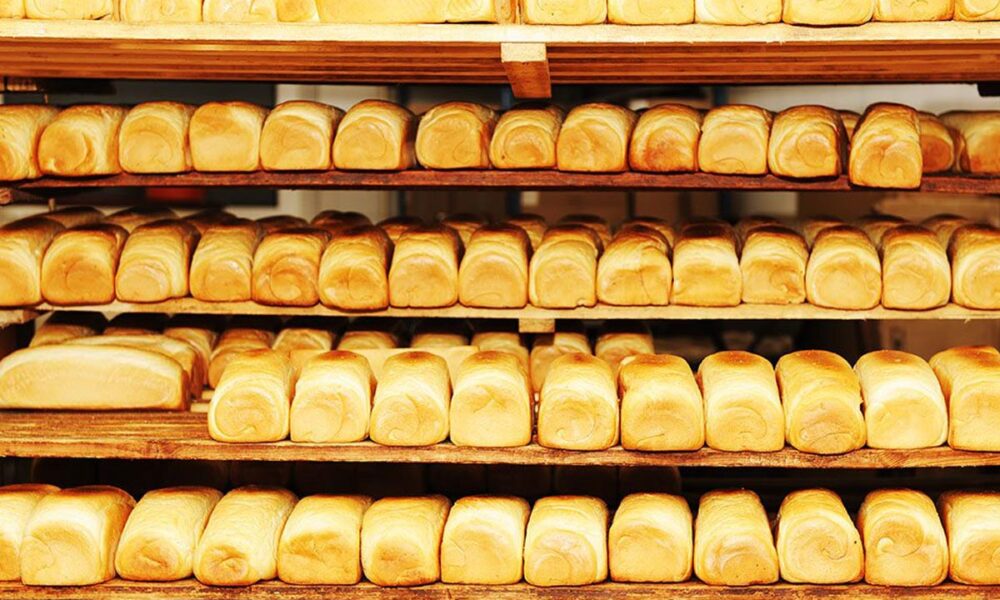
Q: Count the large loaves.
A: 2